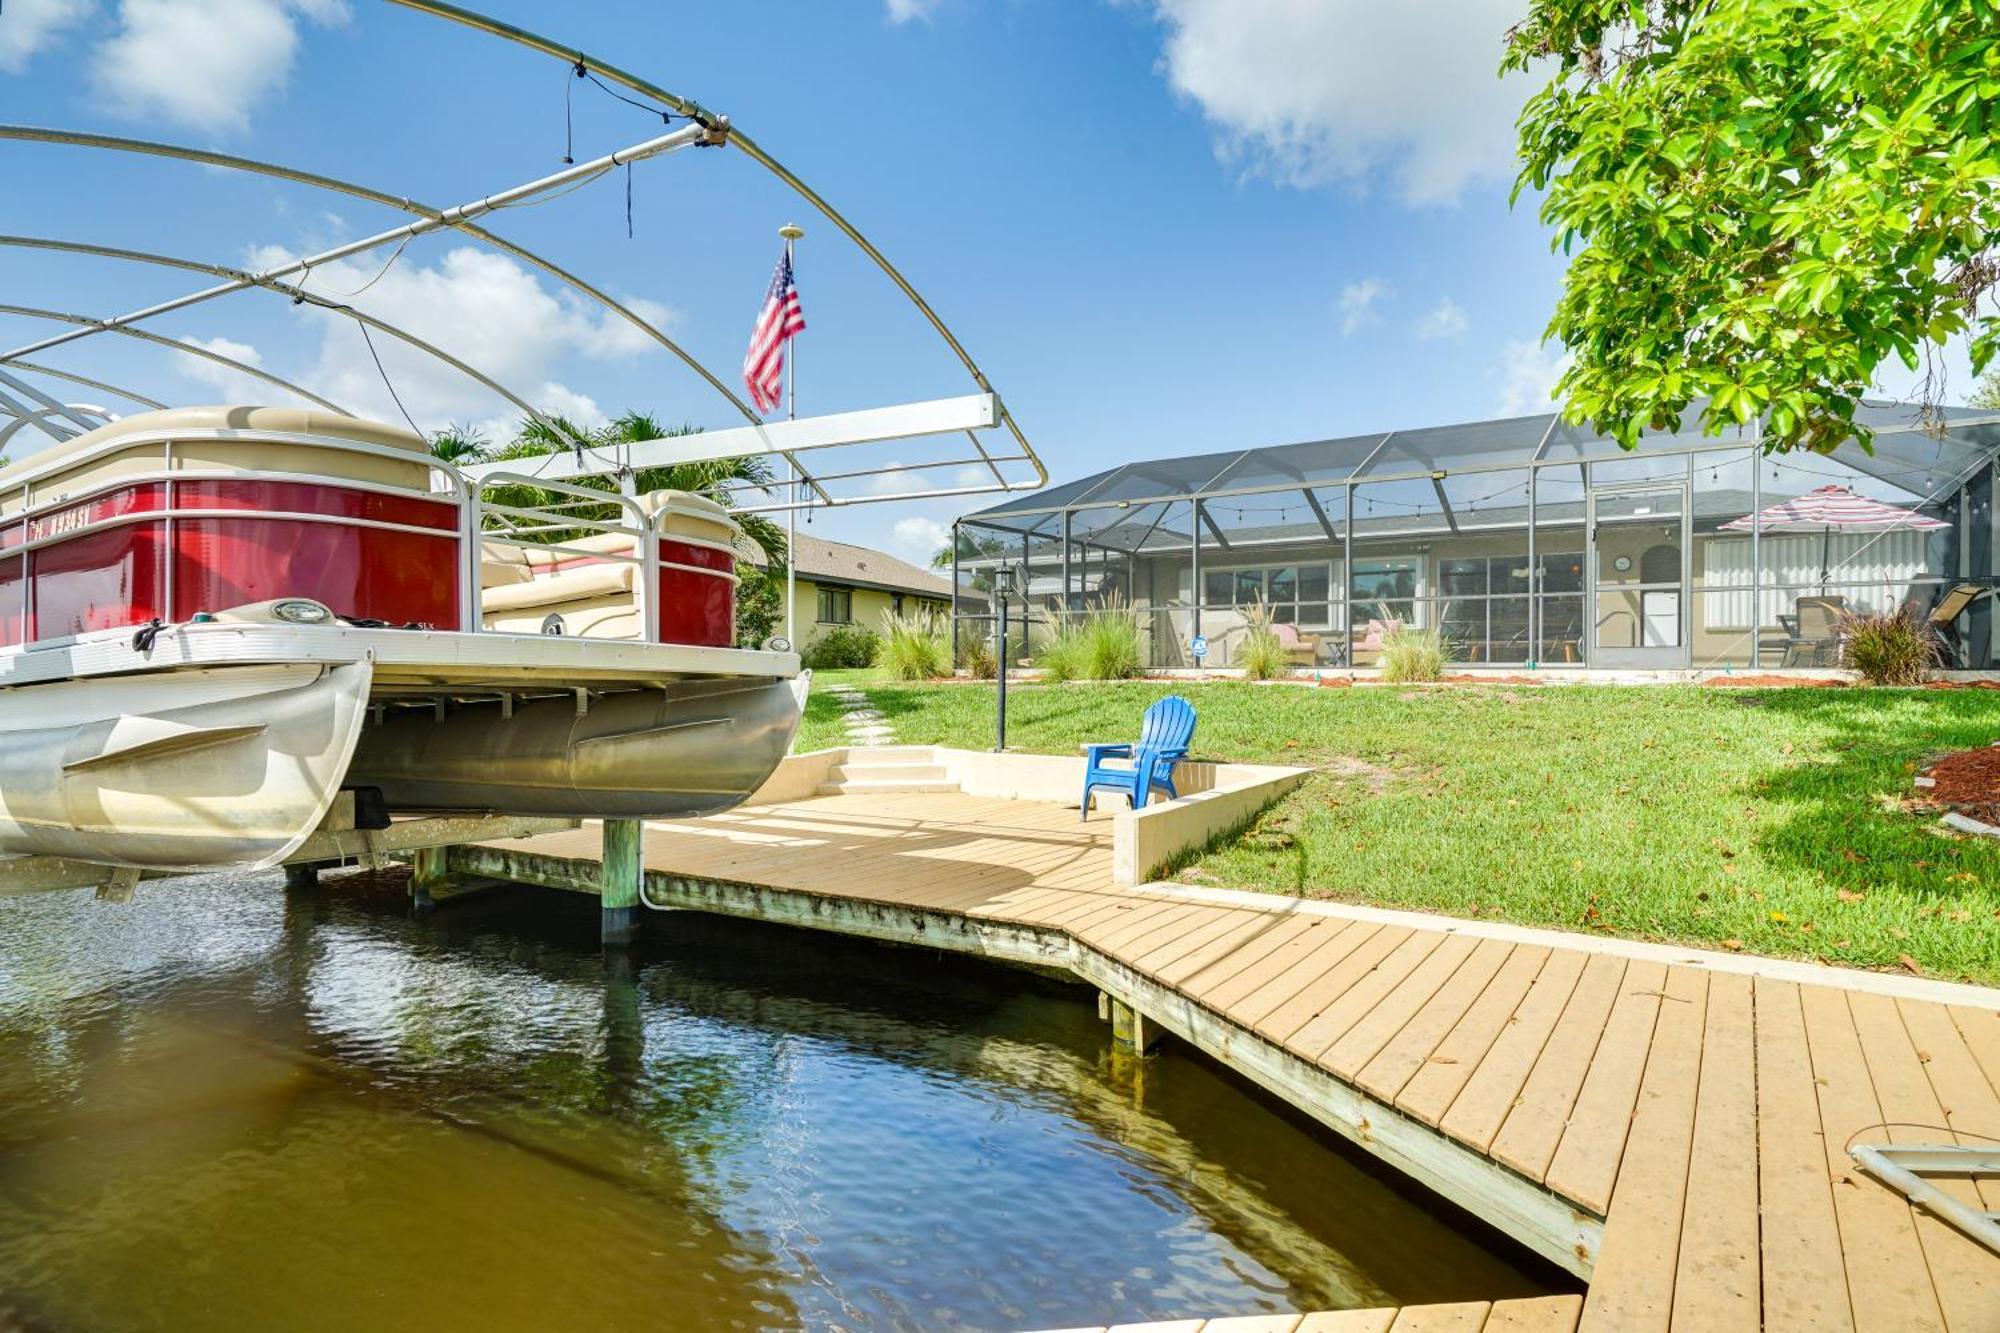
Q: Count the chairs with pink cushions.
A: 2